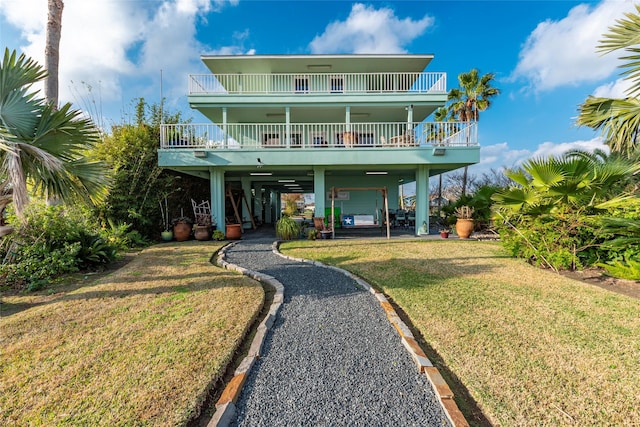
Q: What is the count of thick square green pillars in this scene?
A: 3